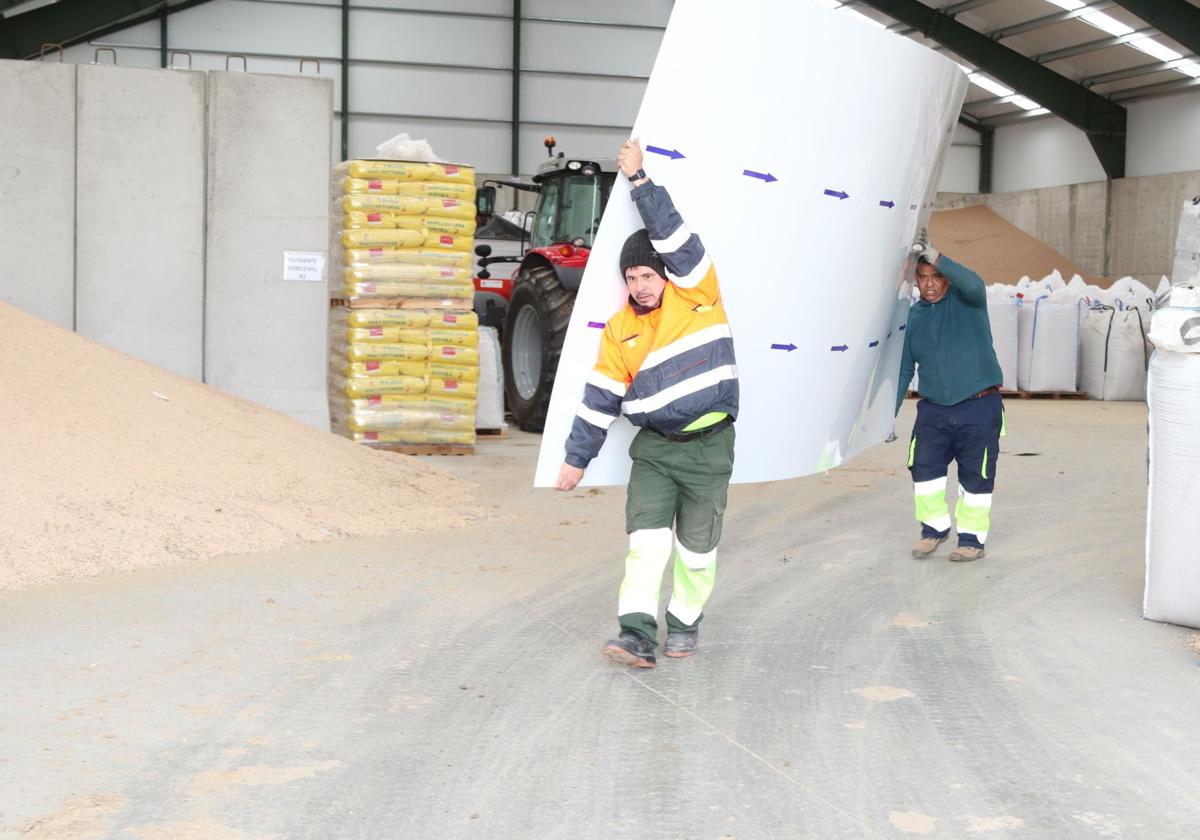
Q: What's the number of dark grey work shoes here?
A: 2